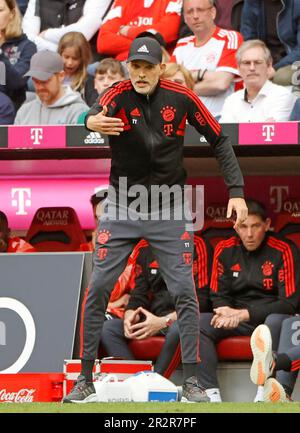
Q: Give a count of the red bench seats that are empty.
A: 1